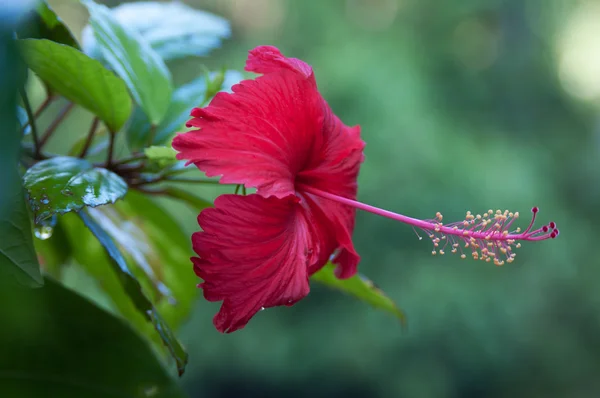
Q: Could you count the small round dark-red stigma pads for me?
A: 5